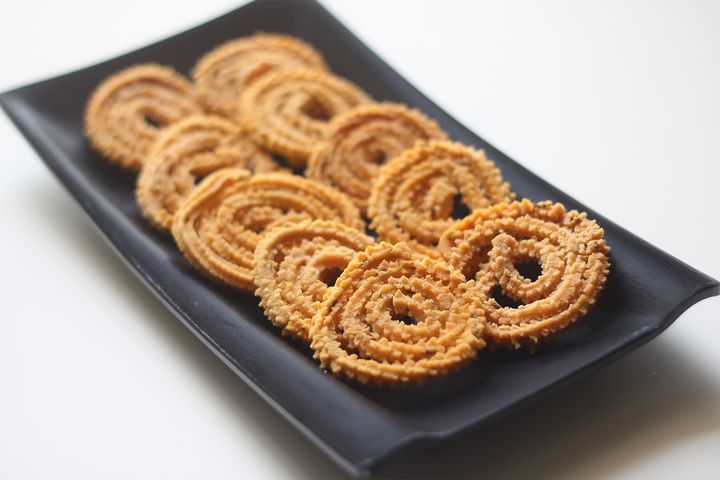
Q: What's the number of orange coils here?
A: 10